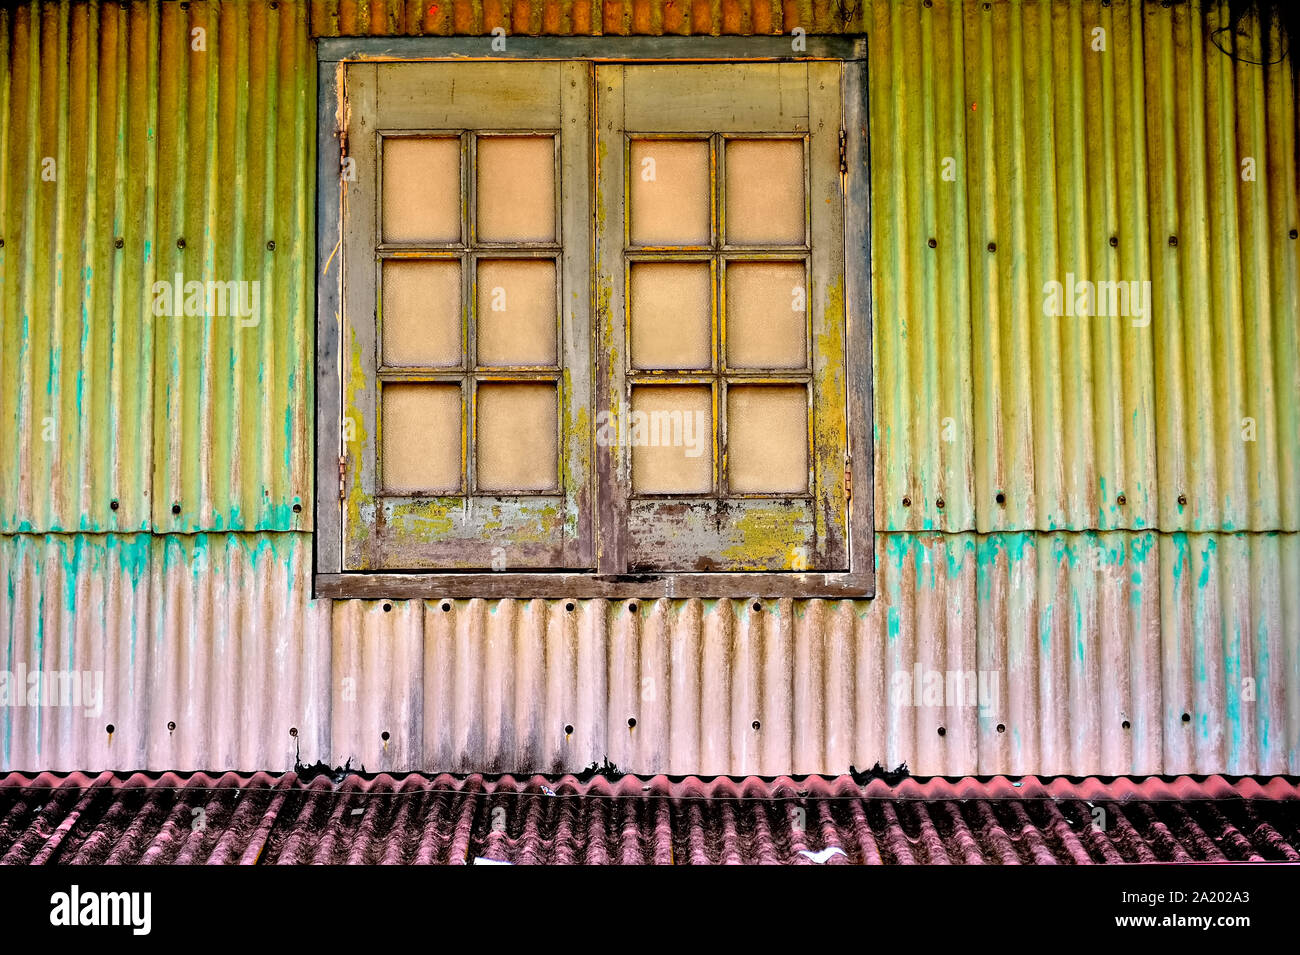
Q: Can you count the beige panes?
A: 12